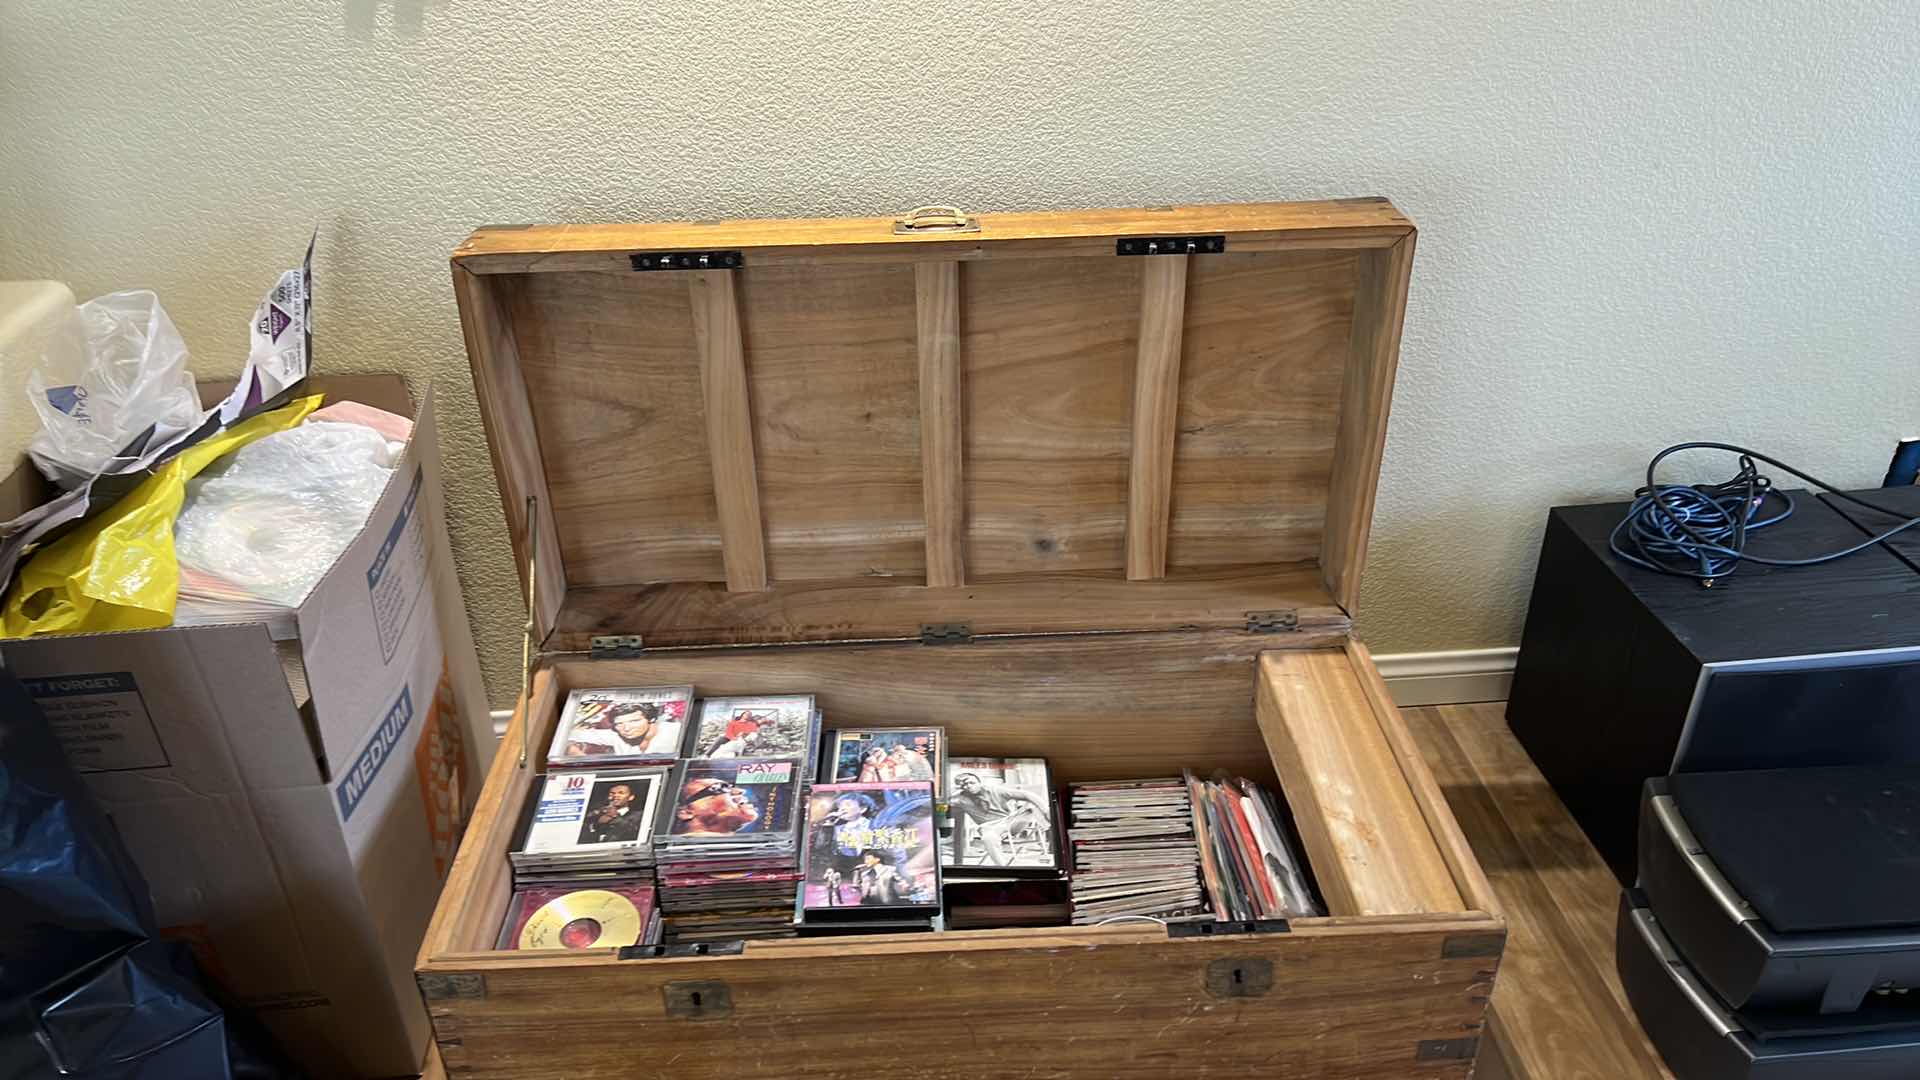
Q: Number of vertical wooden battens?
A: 3